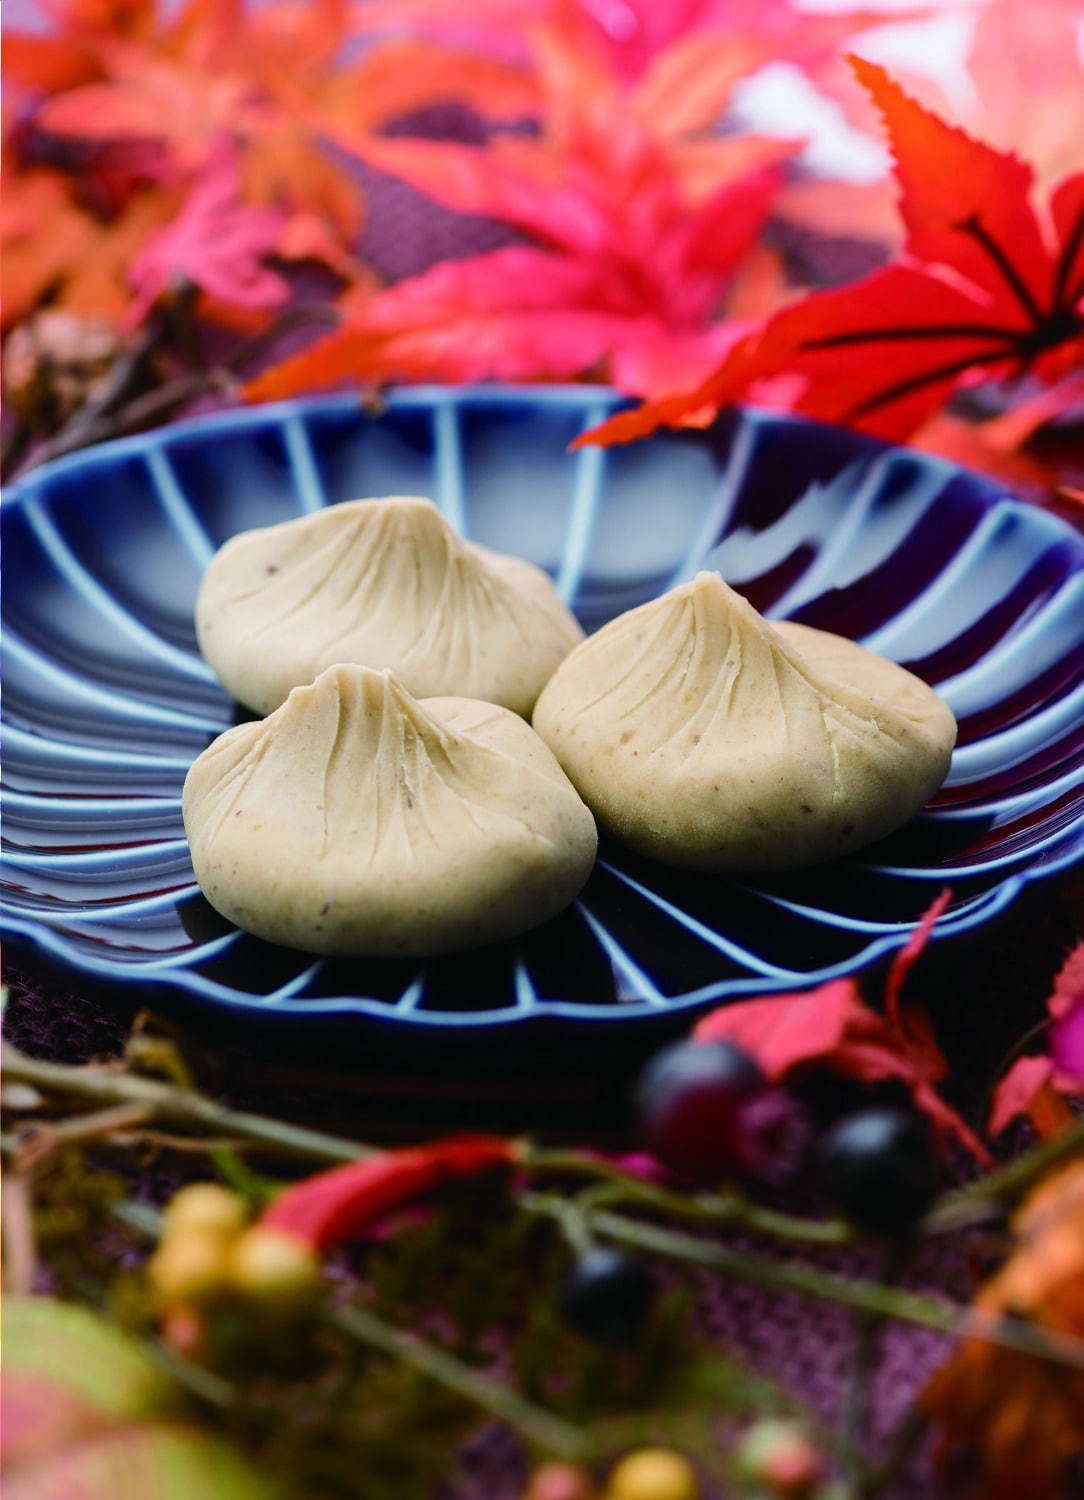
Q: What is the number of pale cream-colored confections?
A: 3